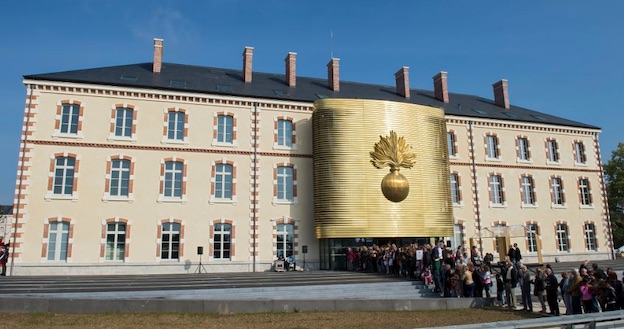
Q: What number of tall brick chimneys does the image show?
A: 7